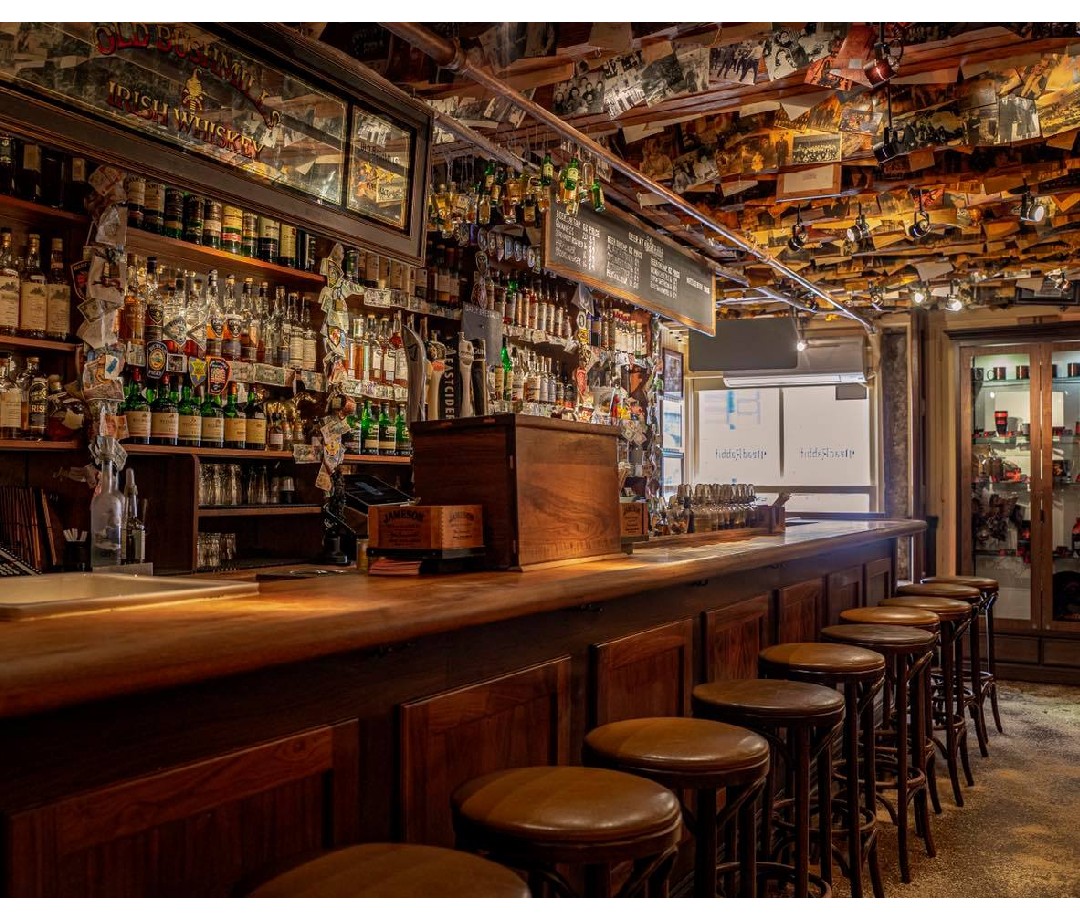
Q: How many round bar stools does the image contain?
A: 10